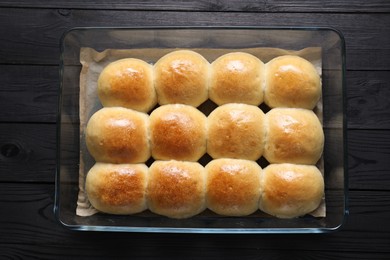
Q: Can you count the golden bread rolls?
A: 12